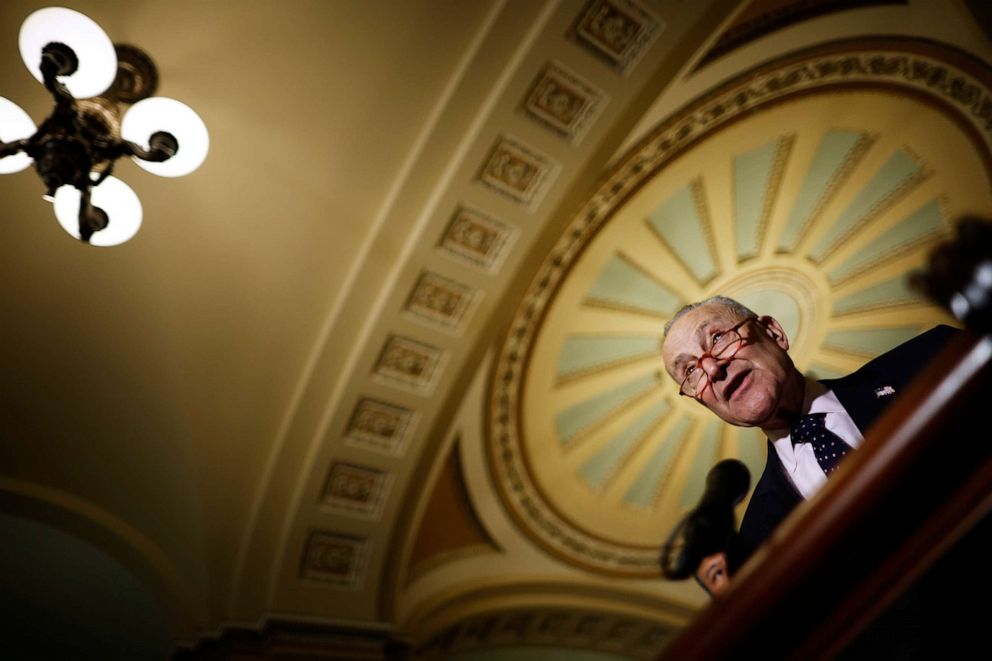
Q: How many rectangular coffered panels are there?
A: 9